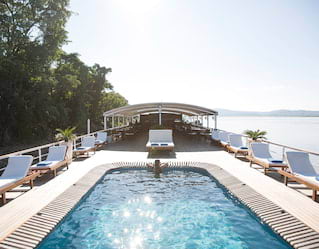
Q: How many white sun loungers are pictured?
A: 10